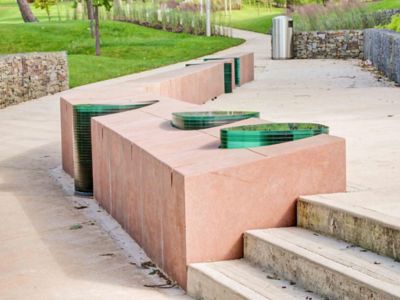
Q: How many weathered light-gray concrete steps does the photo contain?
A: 3